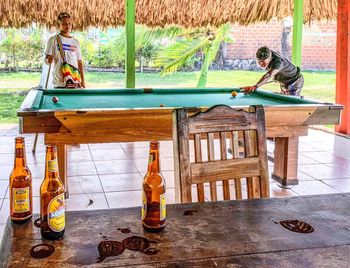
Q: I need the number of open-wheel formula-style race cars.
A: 0